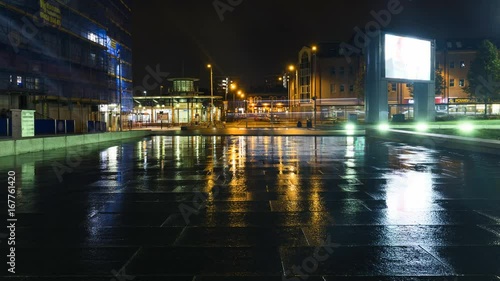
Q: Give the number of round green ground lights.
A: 4